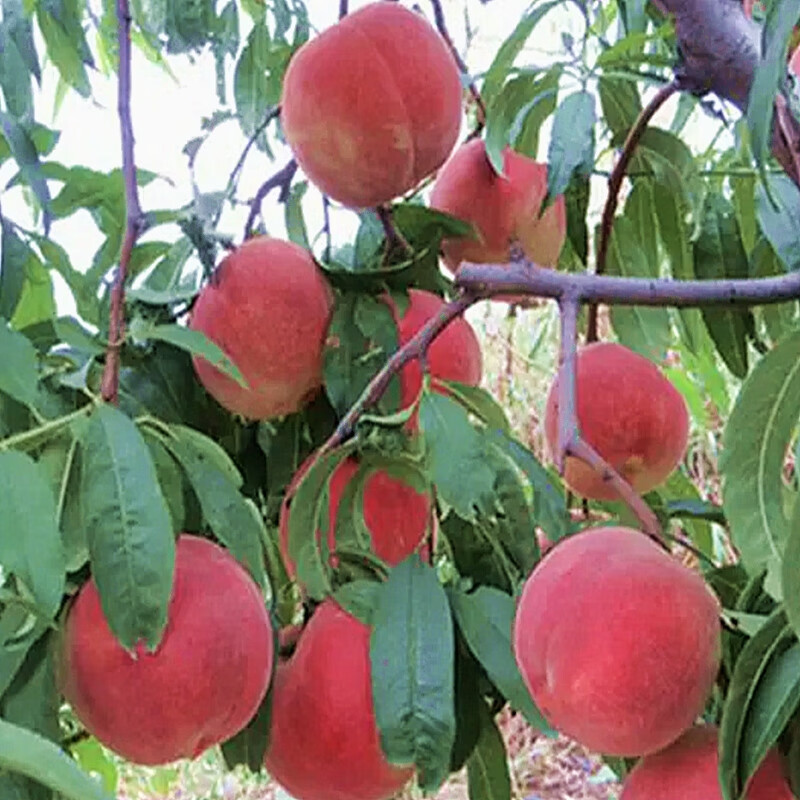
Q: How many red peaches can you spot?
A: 10